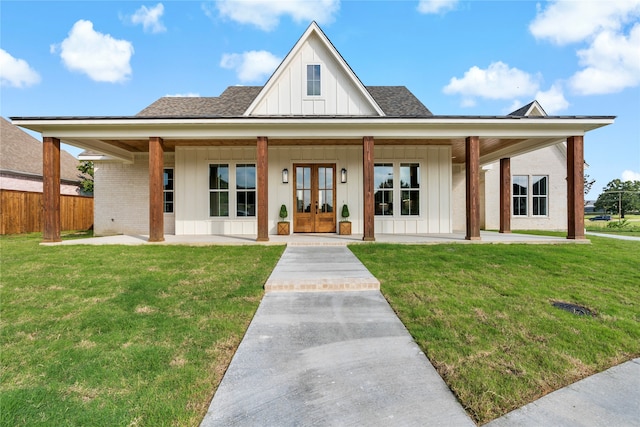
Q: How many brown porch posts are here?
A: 7